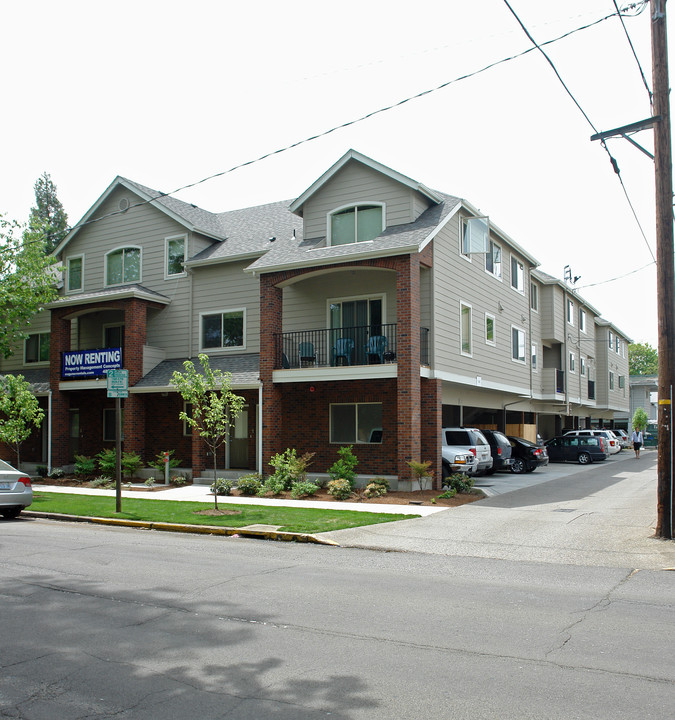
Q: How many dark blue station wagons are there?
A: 1